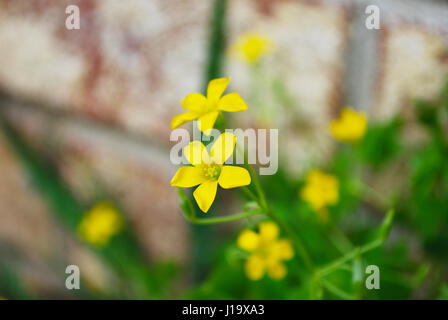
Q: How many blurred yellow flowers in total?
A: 5